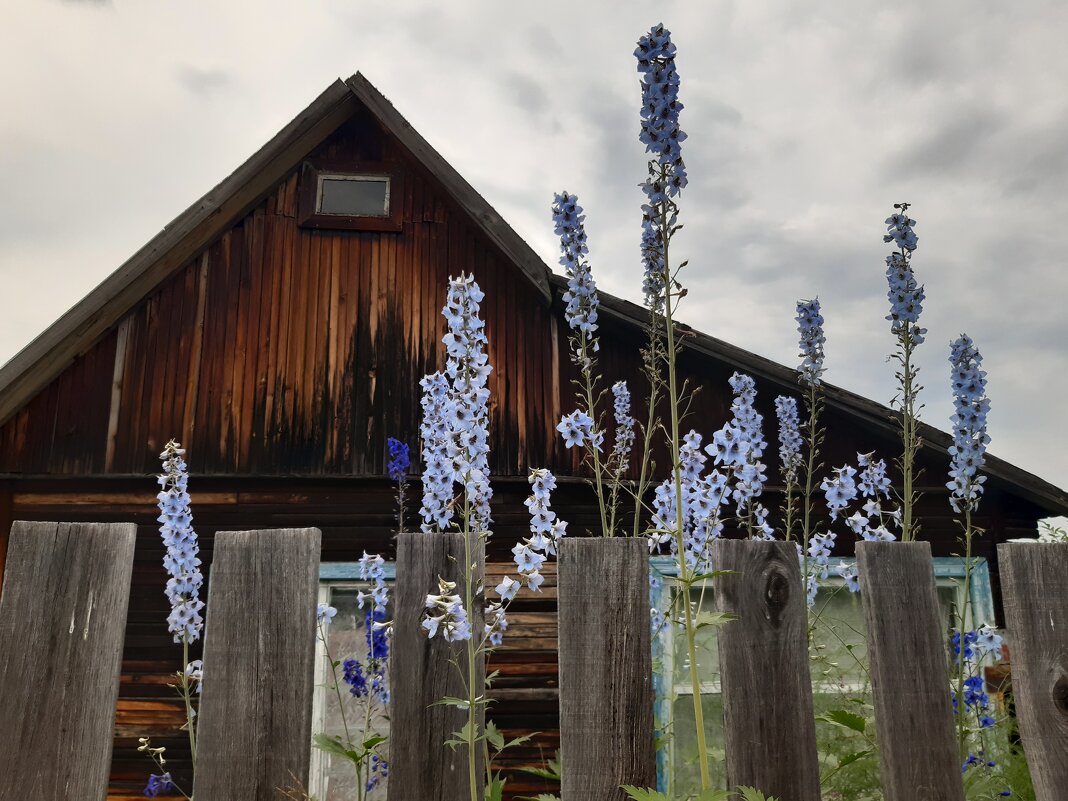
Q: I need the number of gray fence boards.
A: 7